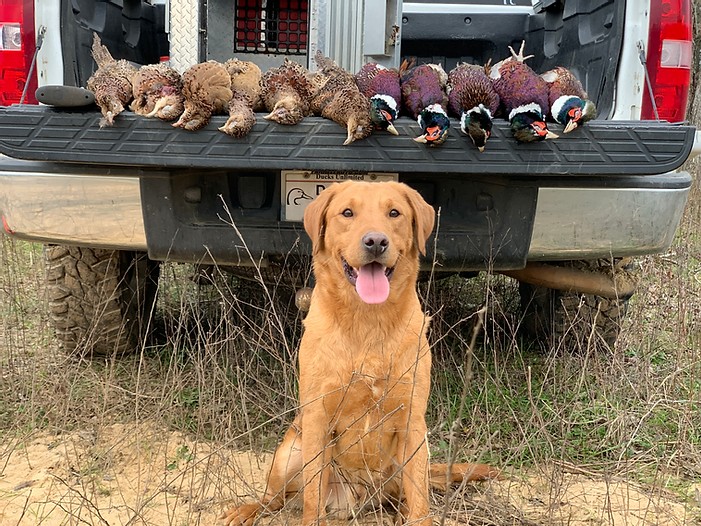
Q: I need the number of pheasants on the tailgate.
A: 11